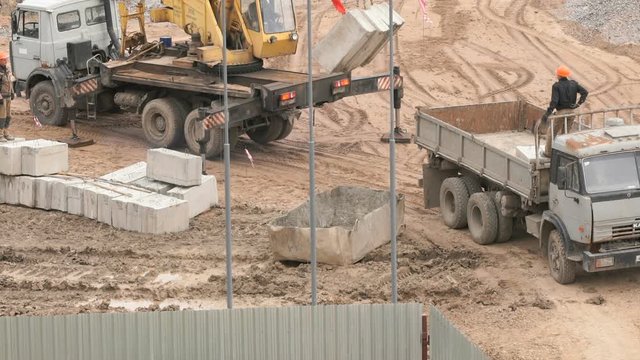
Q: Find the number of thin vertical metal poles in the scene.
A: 3